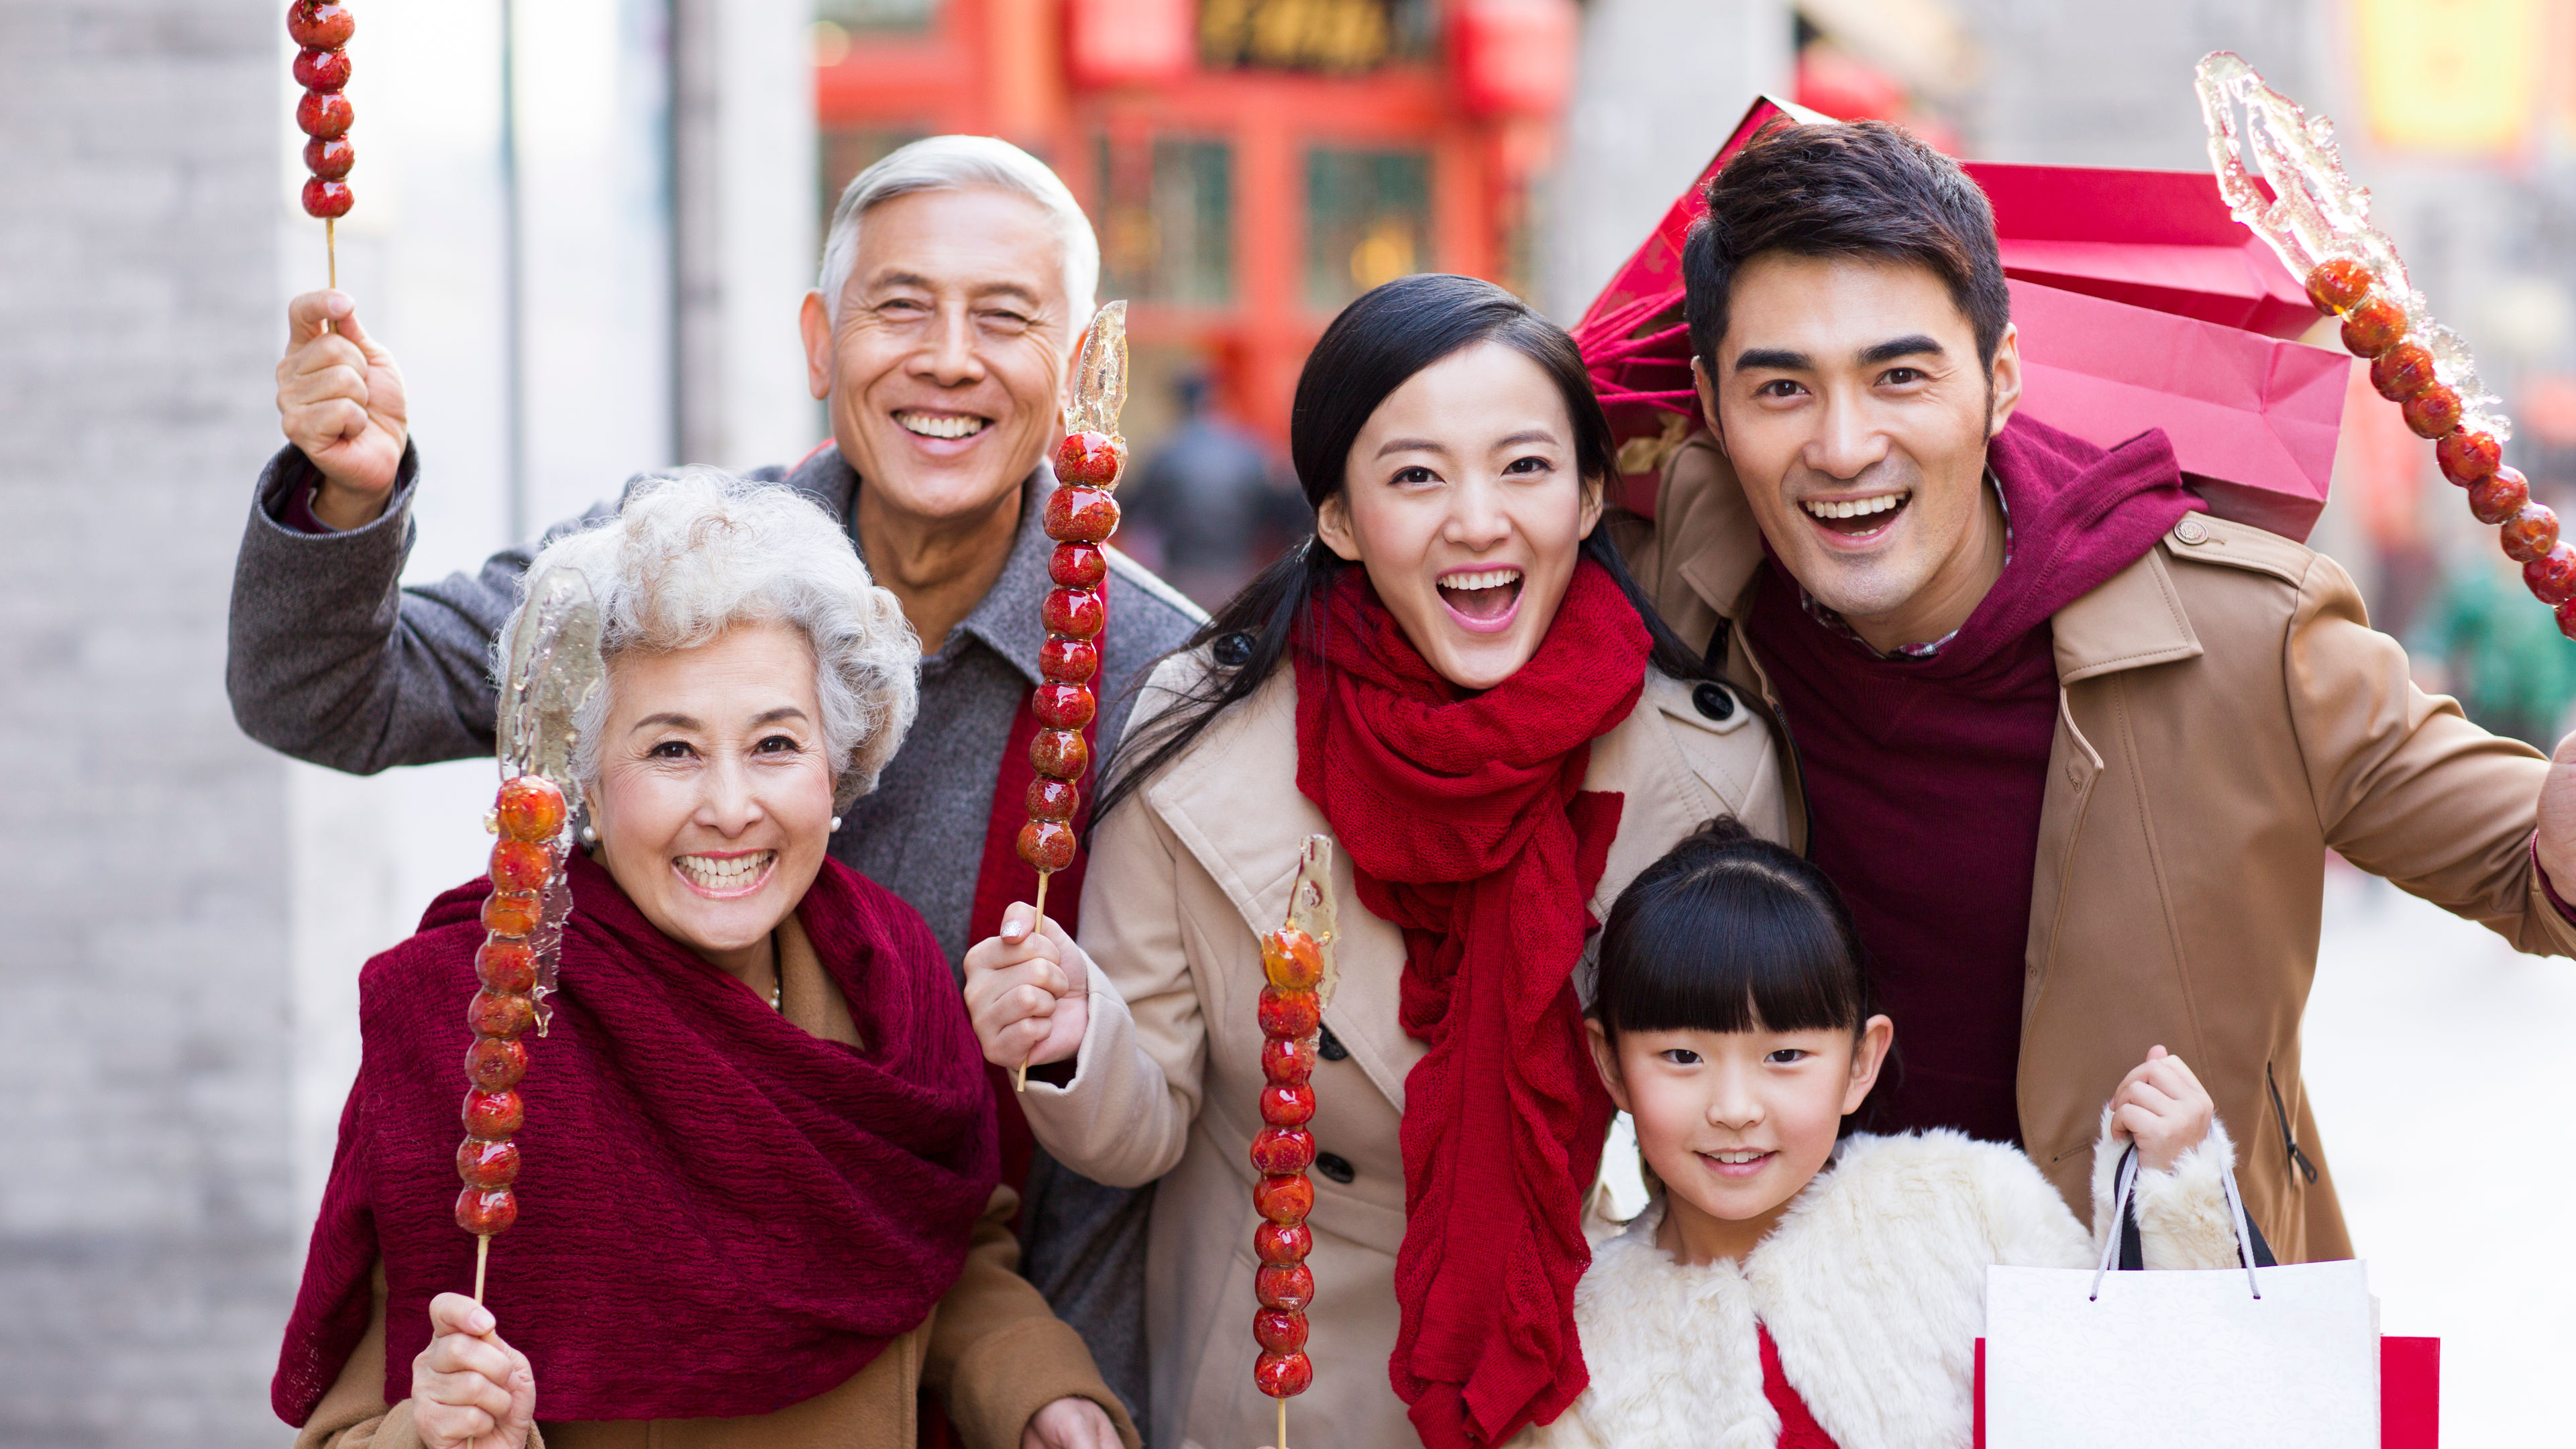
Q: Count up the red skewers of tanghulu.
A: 5